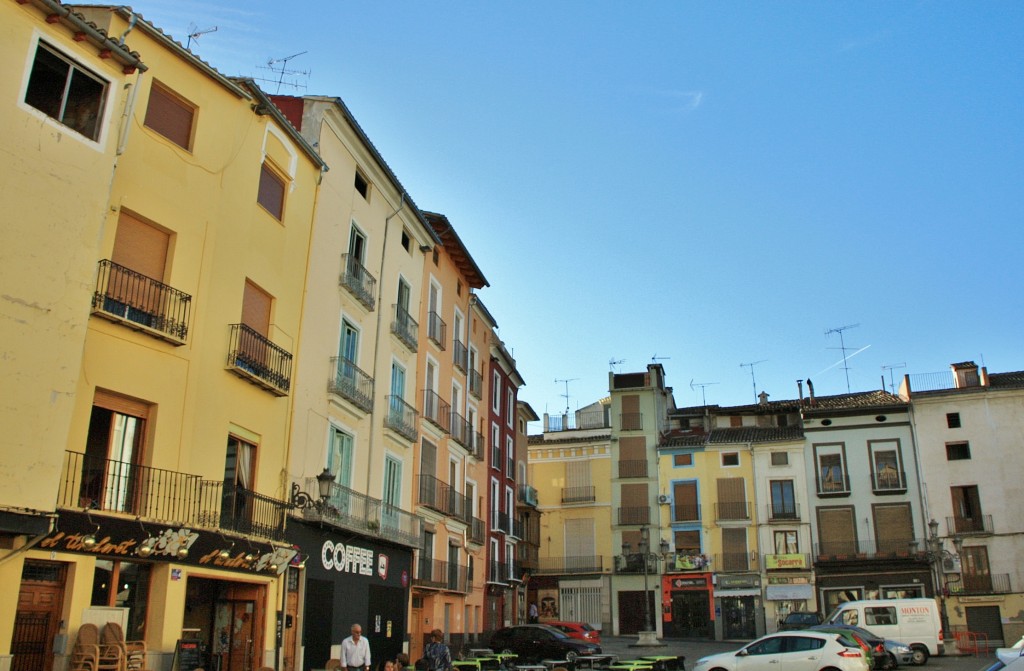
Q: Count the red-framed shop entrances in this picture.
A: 1